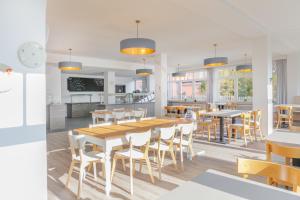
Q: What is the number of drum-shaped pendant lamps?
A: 6